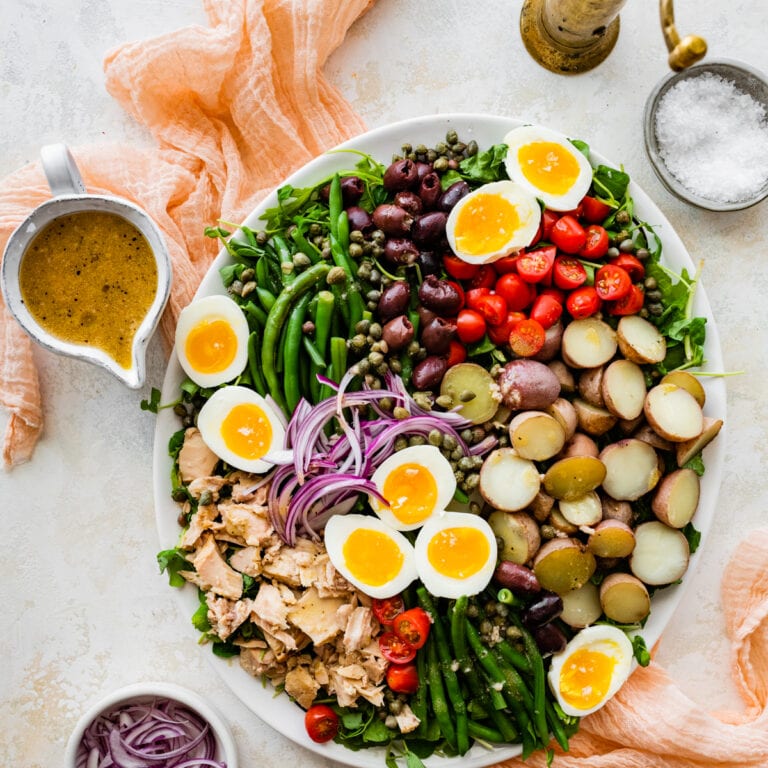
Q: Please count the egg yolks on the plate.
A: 8